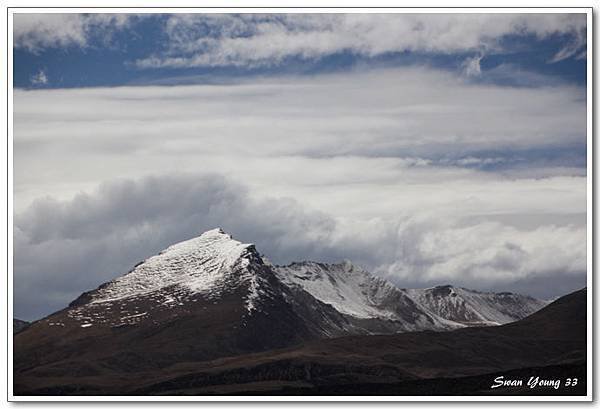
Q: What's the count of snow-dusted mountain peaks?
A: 3